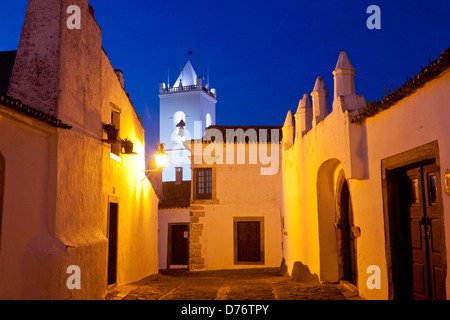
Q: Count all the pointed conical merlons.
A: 5